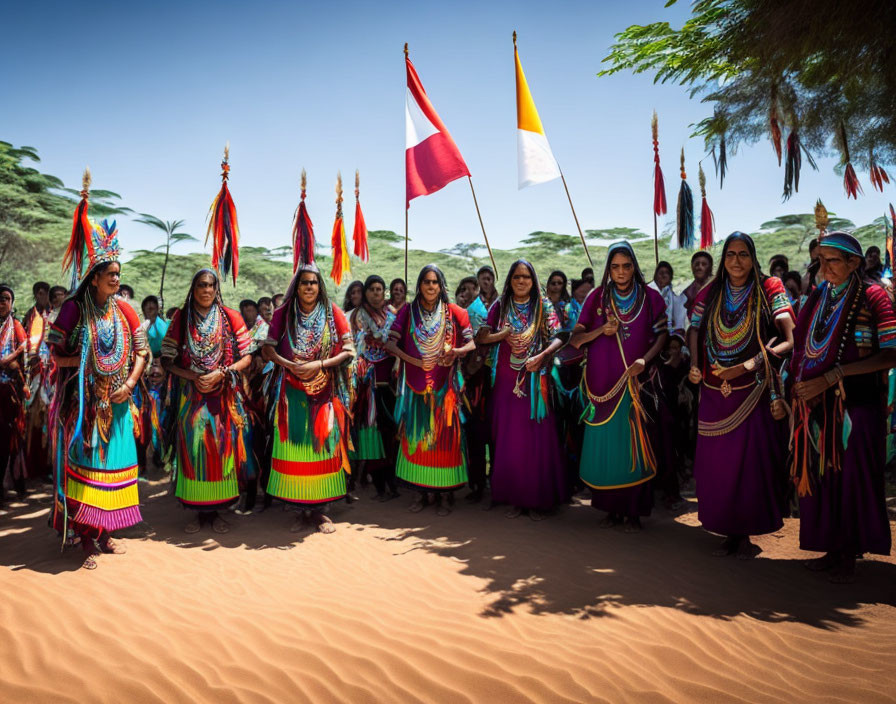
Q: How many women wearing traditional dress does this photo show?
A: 8